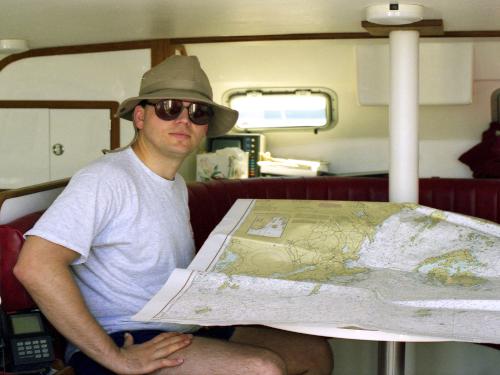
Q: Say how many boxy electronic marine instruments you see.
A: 2